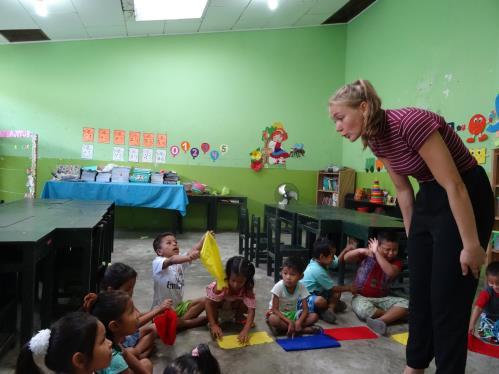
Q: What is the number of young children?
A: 10